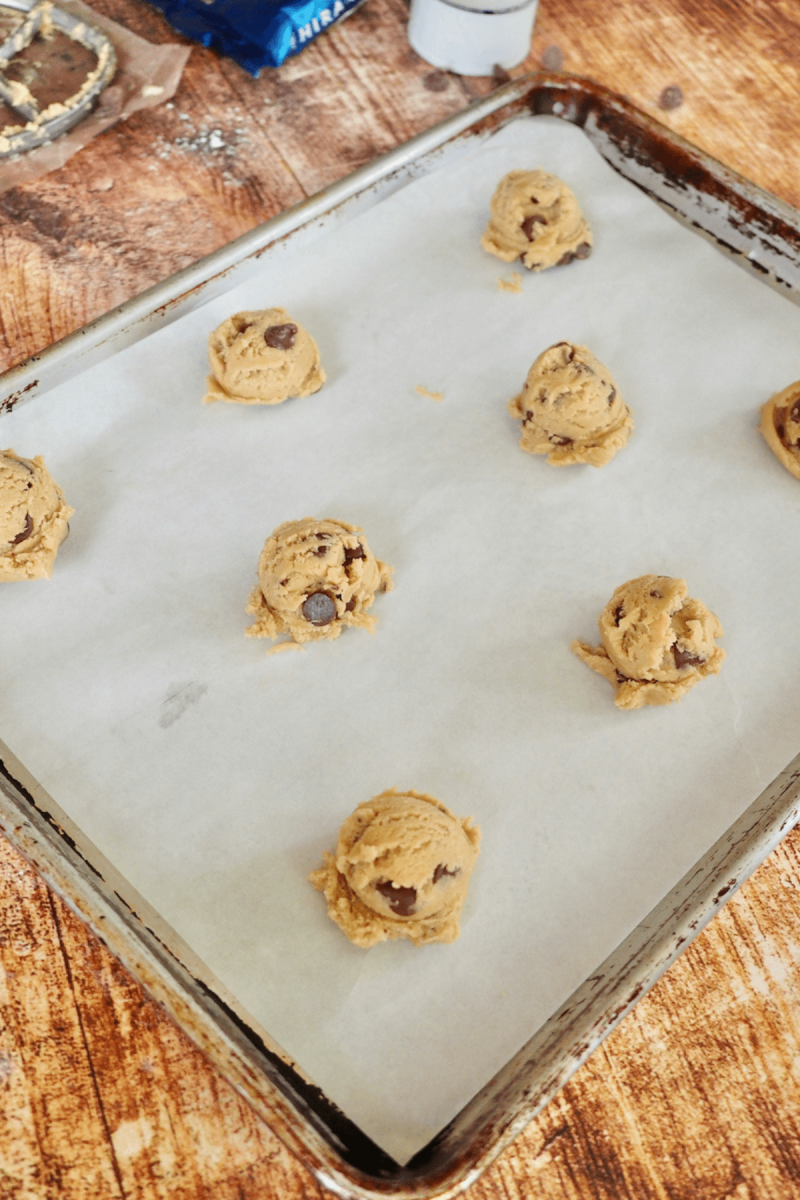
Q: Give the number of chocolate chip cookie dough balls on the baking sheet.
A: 8